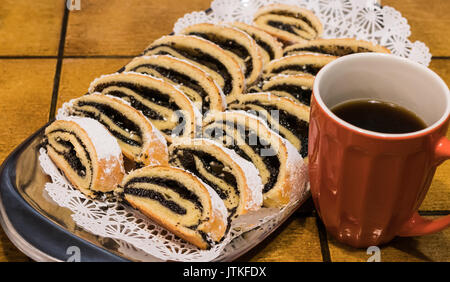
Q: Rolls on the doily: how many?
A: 15